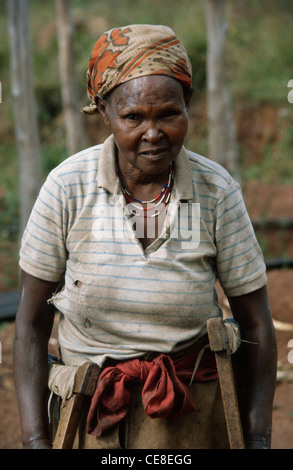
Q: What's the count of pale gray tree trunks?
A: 3